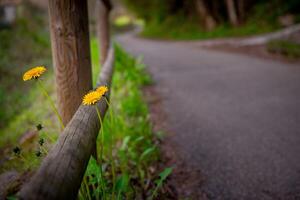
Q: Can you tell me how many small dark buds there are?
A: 4